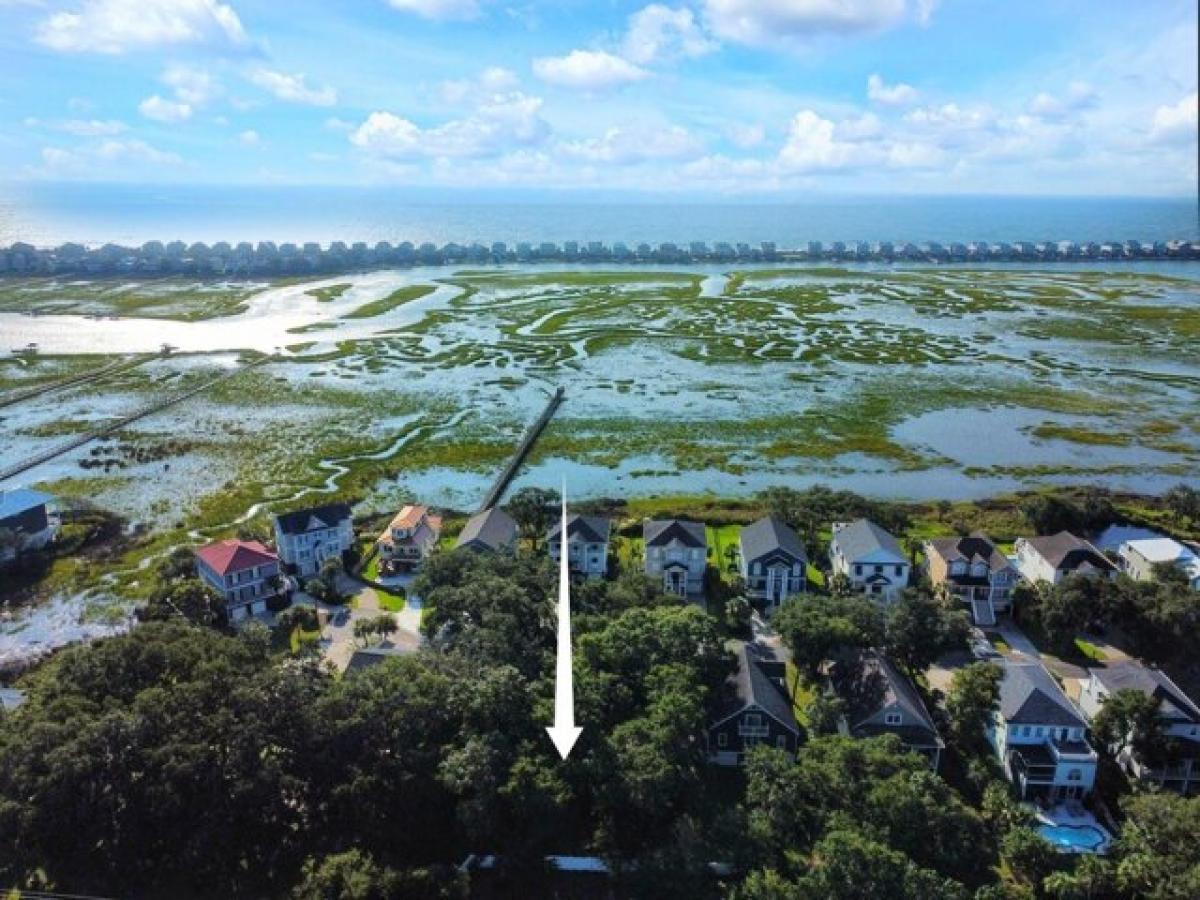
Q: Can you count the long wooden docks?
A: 3